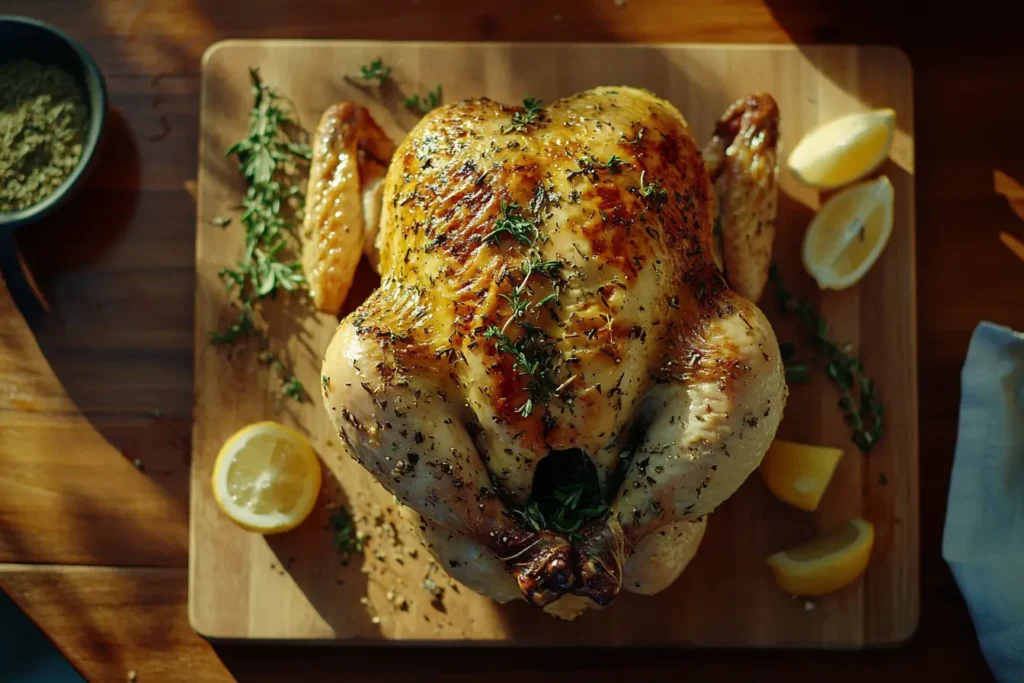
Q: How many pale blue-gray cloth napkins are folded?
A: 1